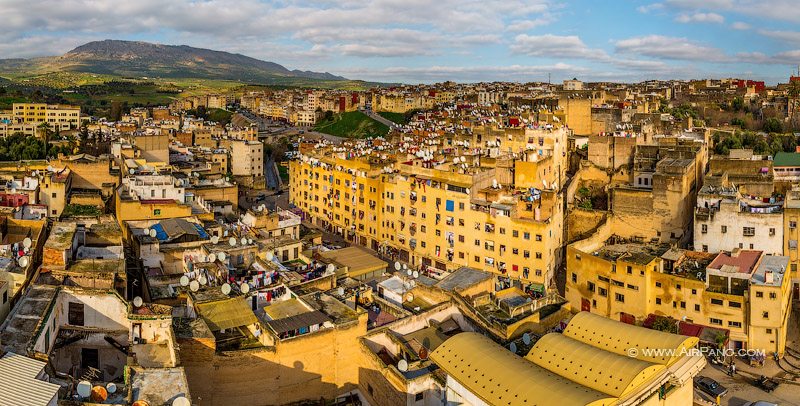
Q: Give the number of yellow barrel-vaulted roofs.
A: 3